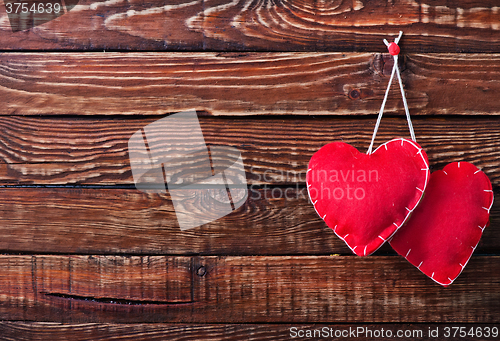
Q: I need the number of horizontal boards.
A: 6